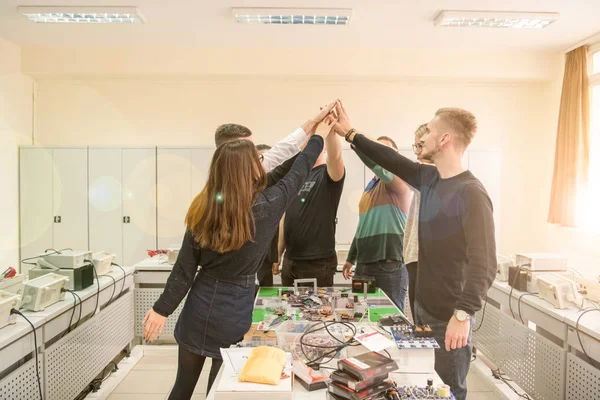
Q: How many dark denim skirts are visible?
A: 1